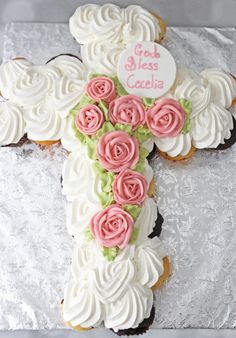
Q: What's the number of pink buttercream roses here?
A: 7